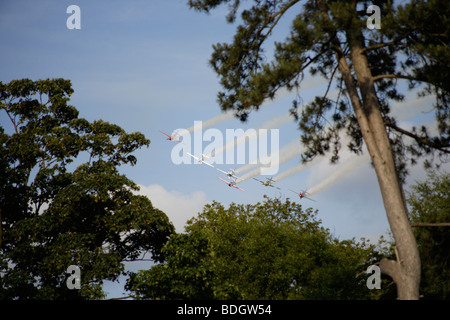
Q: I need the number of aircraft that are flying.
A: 6